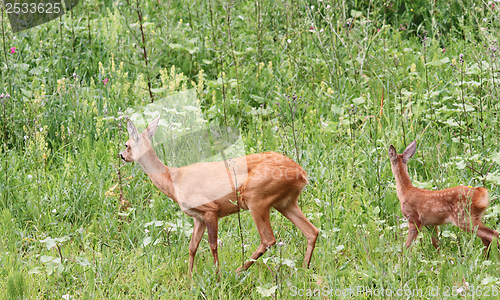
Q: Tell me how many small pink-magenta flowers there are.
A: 2